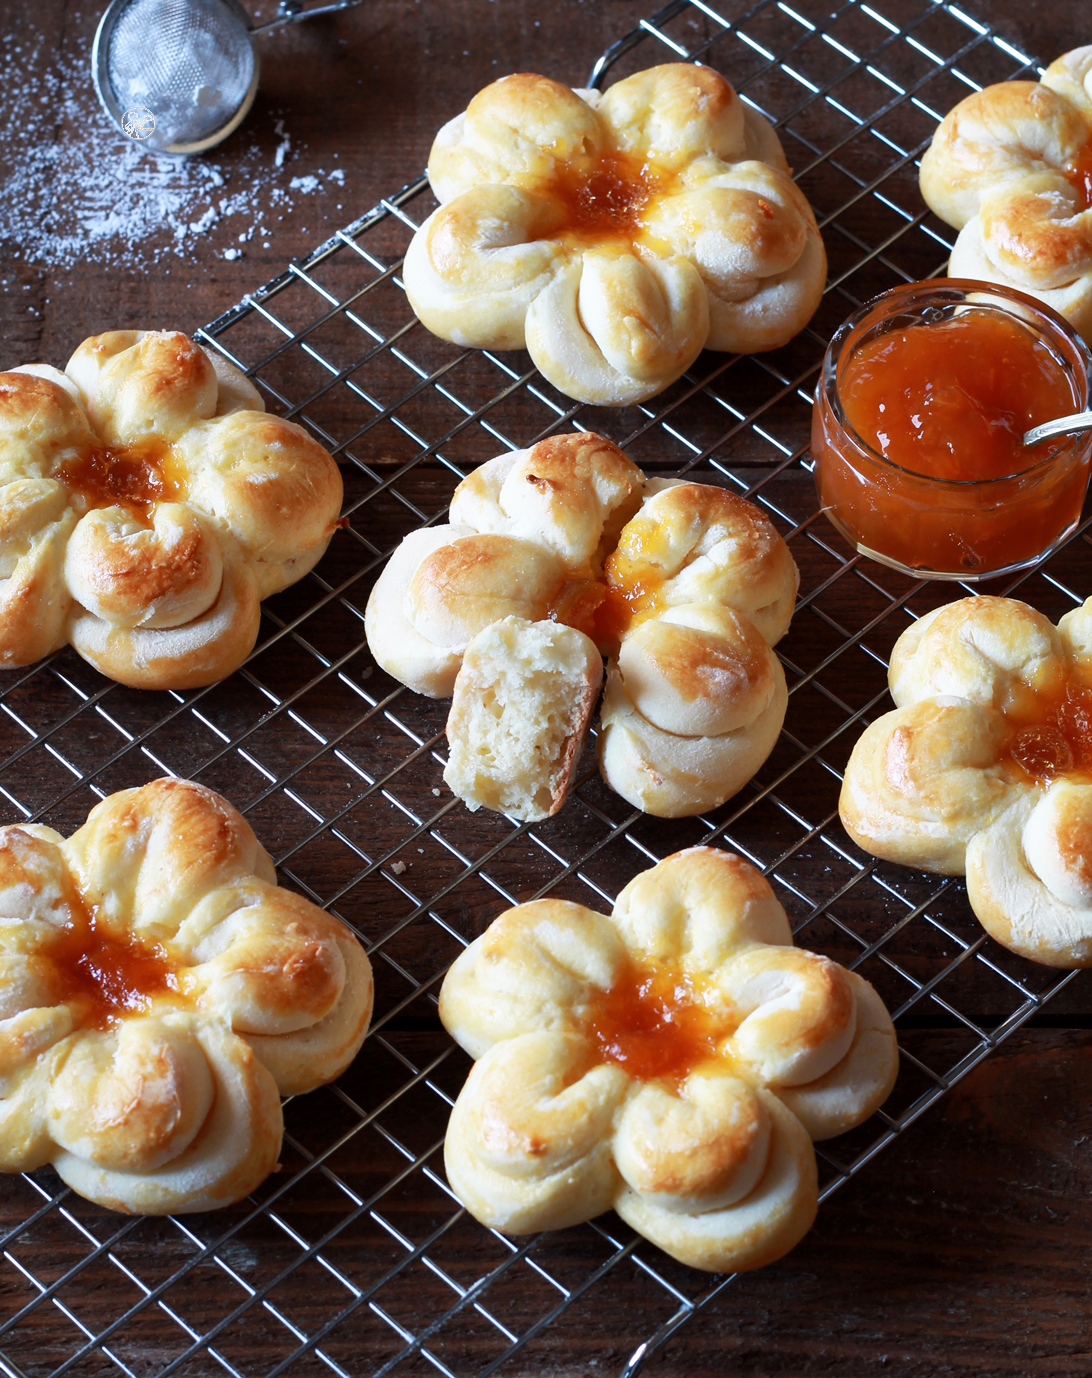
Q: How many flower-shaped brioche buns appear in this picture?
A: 7